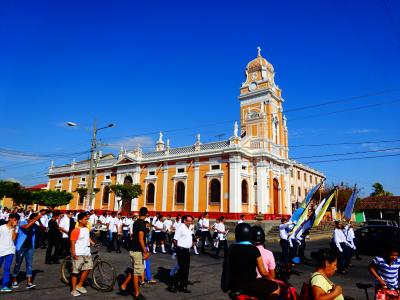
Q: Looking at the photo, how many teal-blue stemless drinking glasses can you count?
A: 0